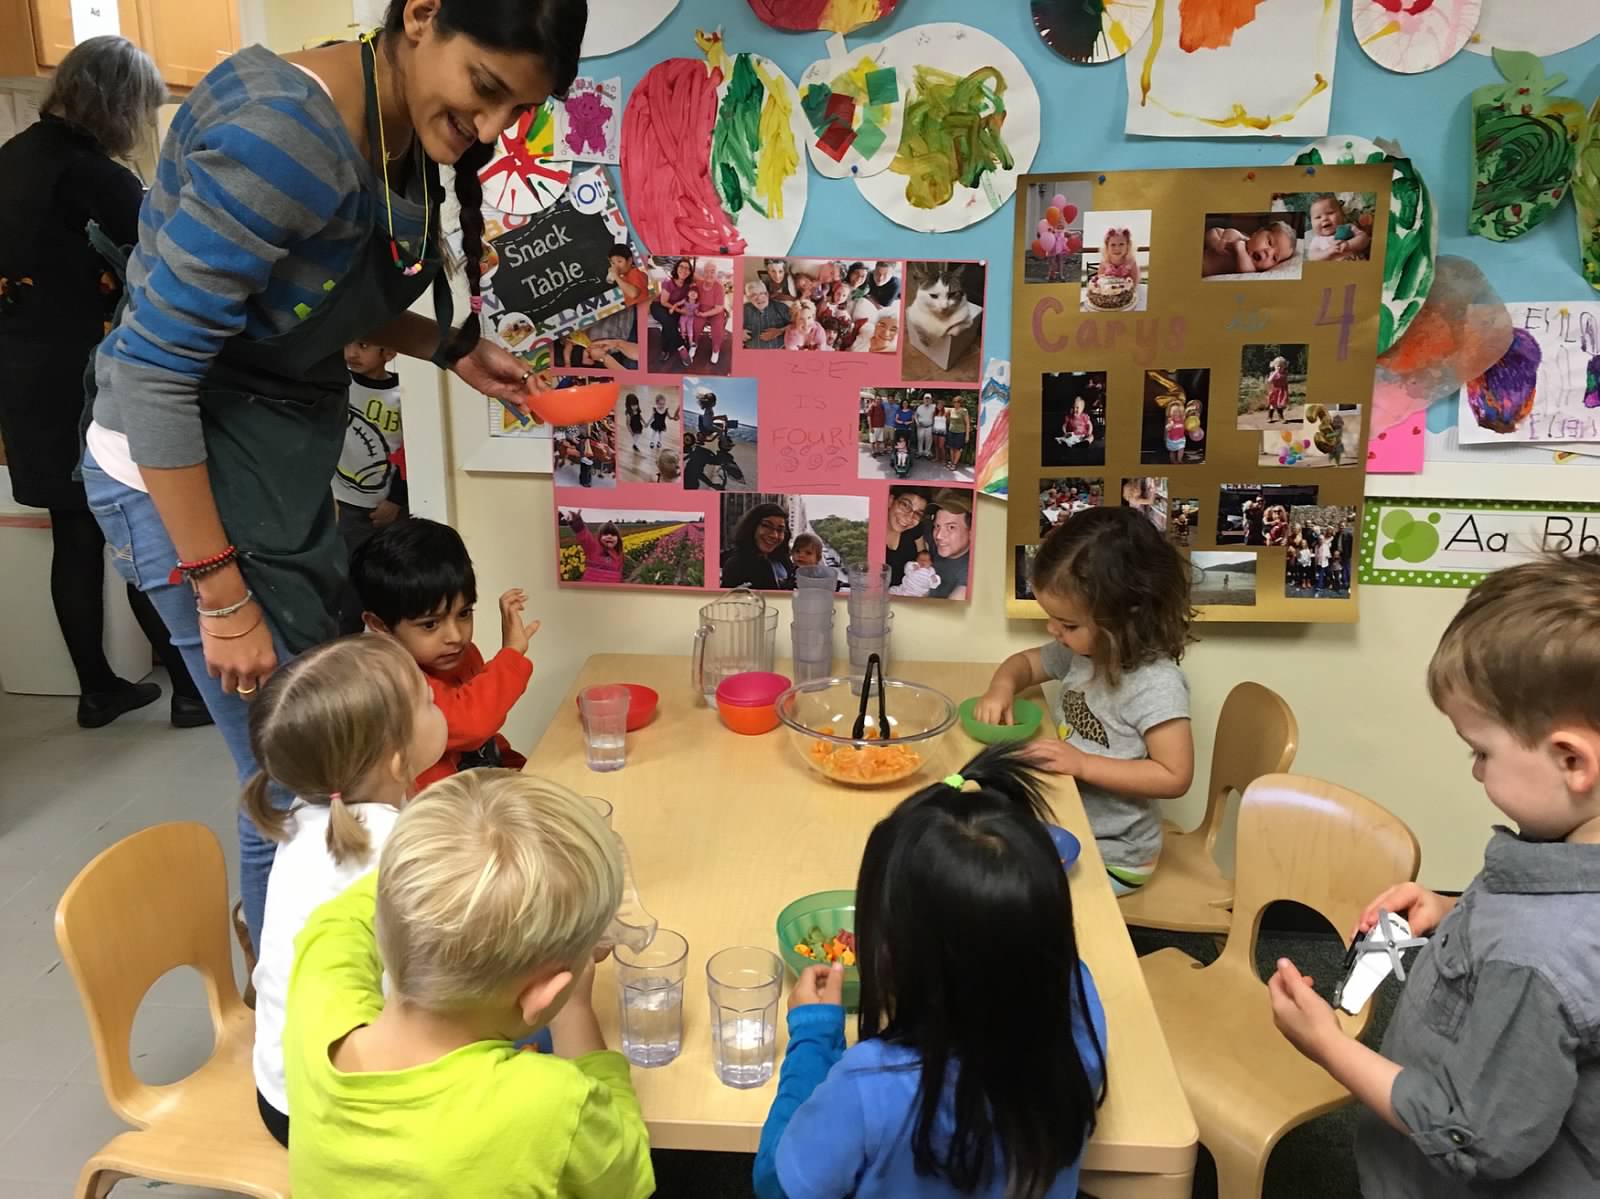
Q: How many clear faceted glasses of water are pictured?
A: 3